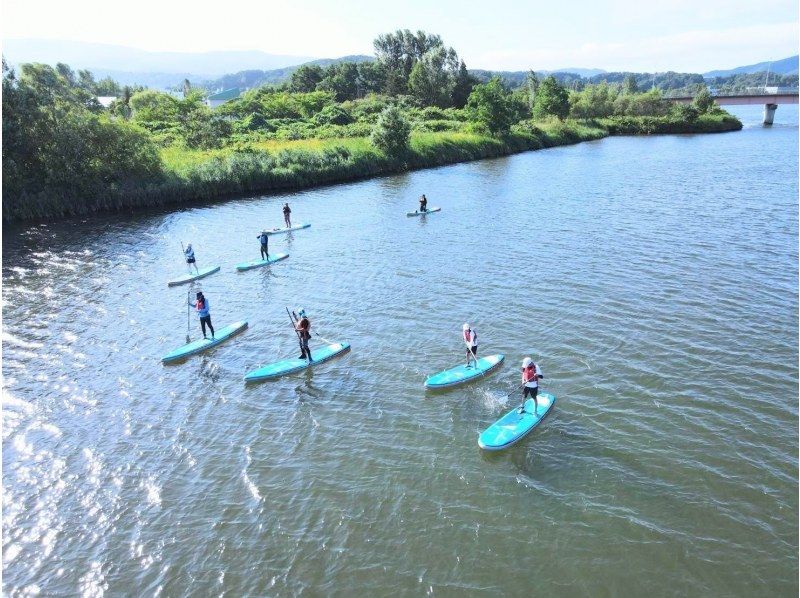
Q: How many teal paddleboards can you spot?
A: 8